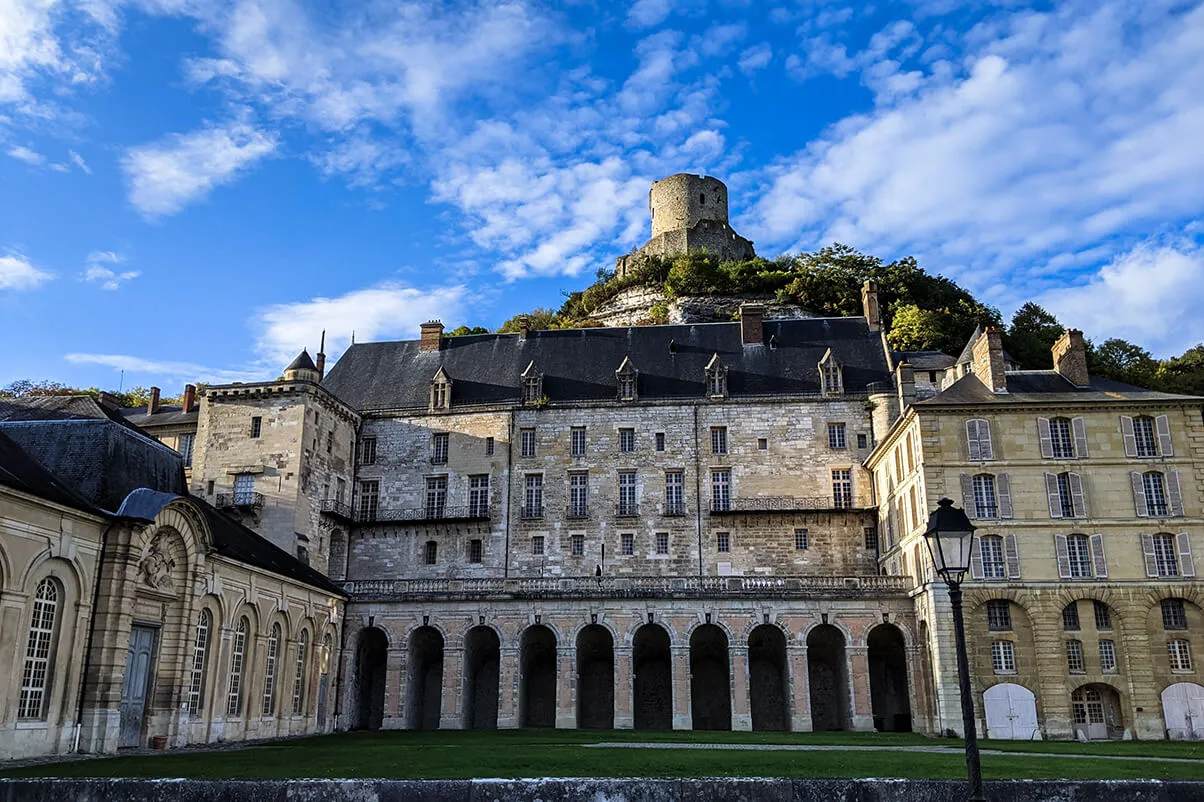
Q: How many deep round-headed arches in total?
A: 10